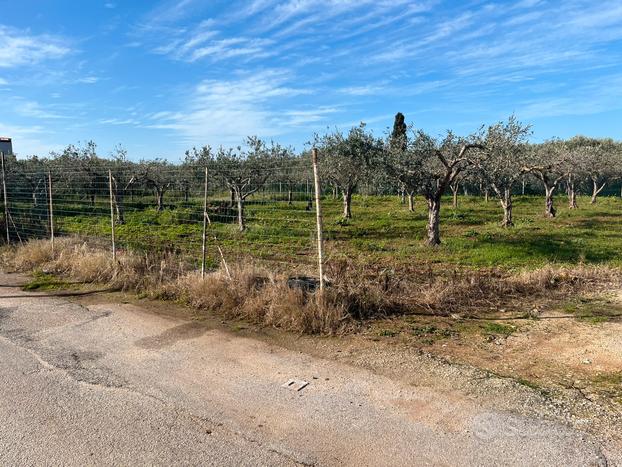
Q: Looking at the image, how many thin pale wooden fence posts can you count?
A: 5